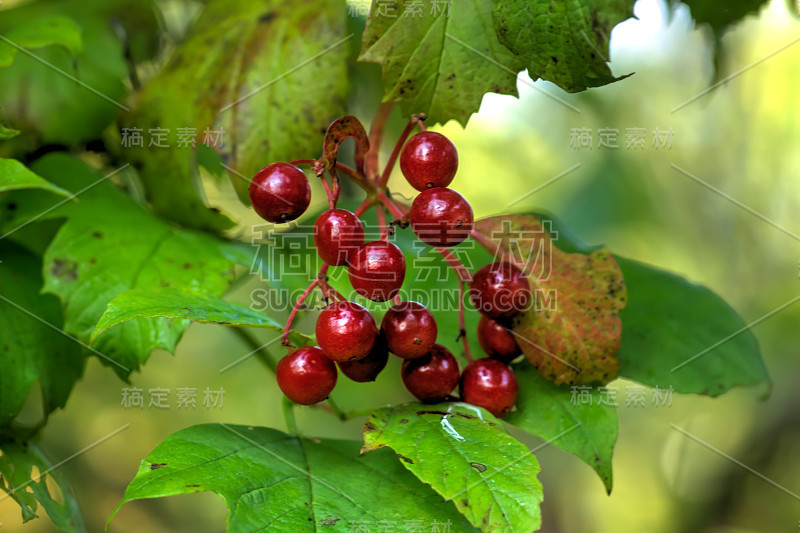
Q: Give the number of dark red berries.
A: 13